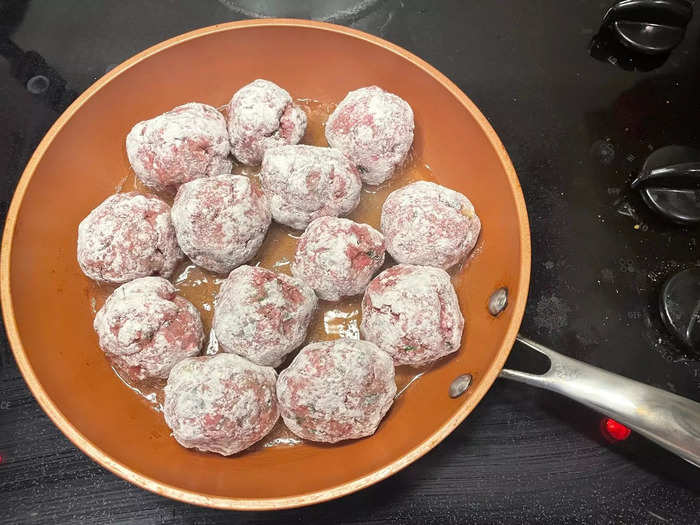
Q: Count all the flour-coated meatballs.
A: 13